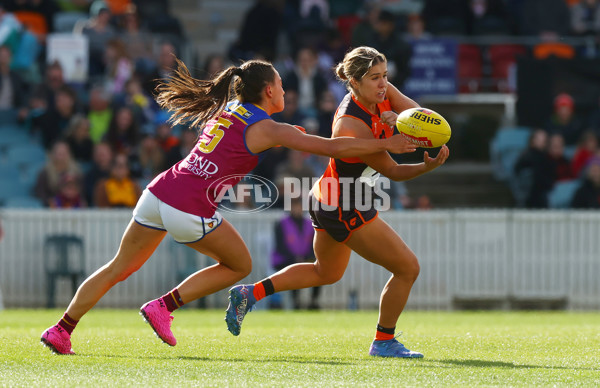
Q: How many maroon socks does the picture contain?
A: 2